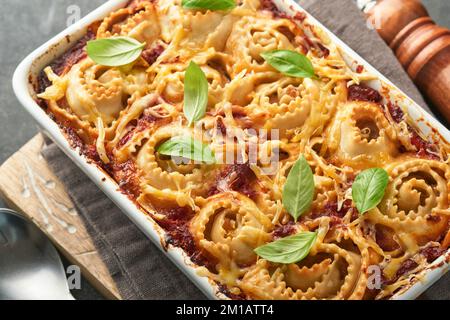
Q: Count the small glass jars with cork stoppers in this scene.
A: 0